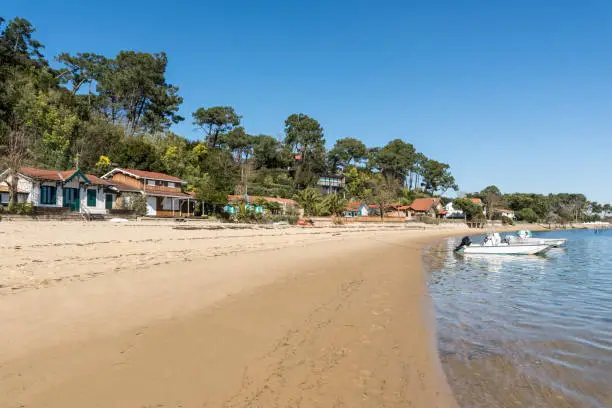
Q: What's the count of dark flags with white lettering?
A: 0